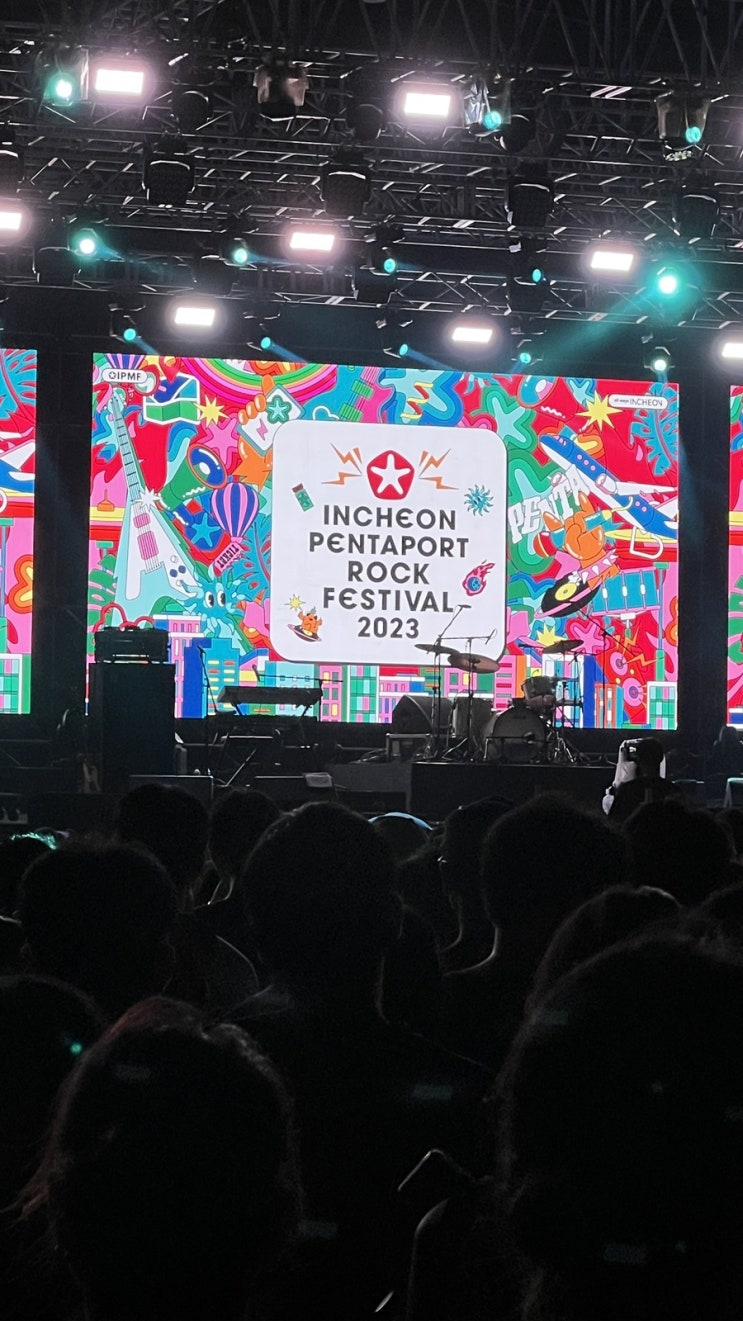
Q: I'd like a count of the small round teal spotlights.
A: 13